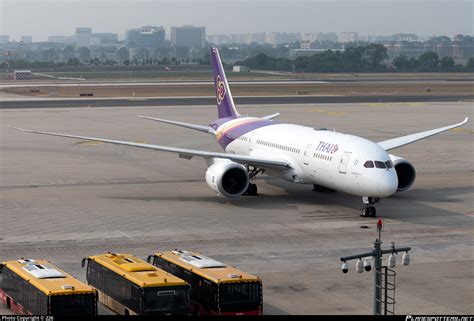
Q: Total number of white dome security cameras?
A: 5